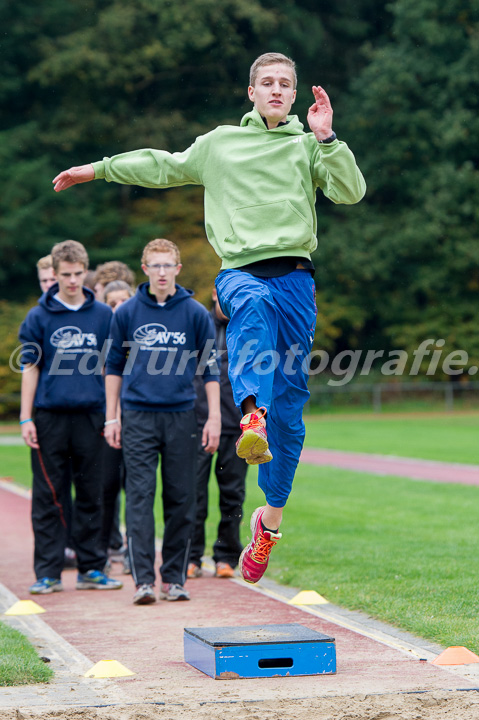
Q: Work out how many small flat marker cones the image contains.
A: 4